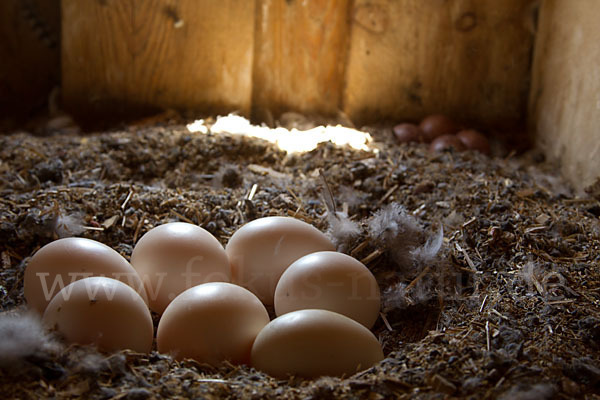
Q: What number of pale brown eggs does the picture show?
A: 7